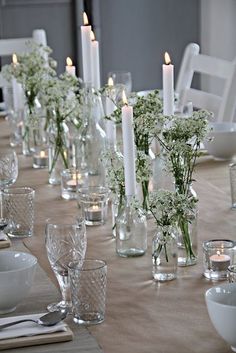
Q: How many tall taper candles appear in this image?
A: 7